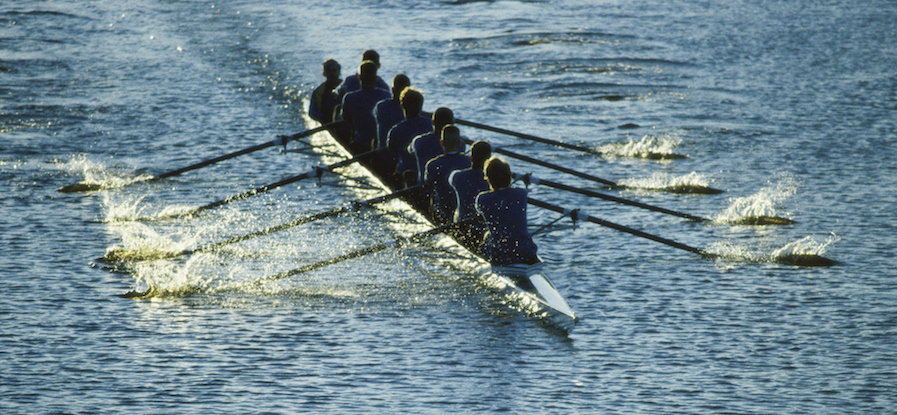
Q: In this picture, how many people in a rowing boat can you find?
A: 9